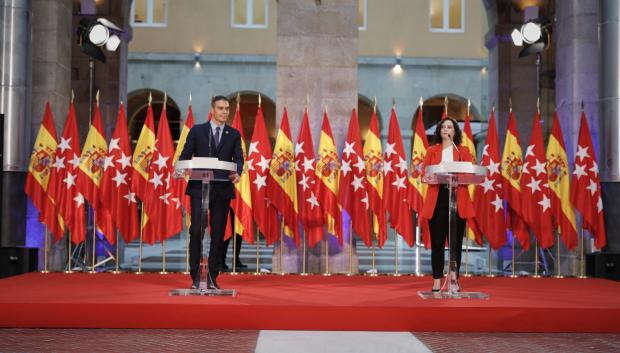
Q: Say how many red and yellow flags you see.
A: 12